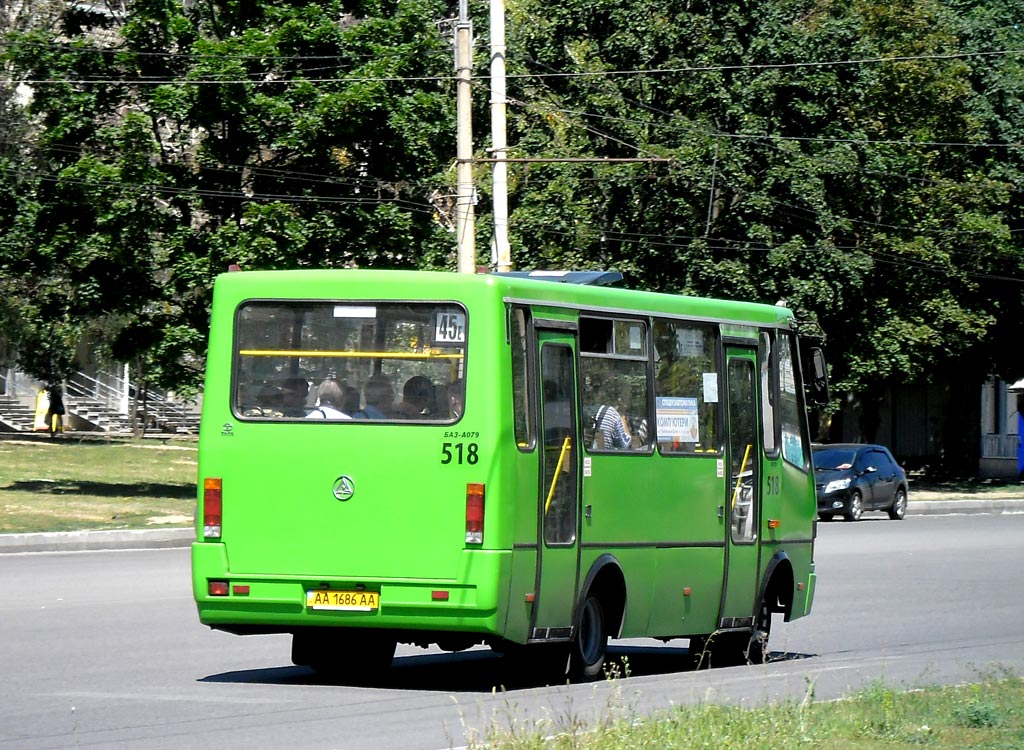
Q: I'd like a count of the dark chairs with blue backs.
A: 0